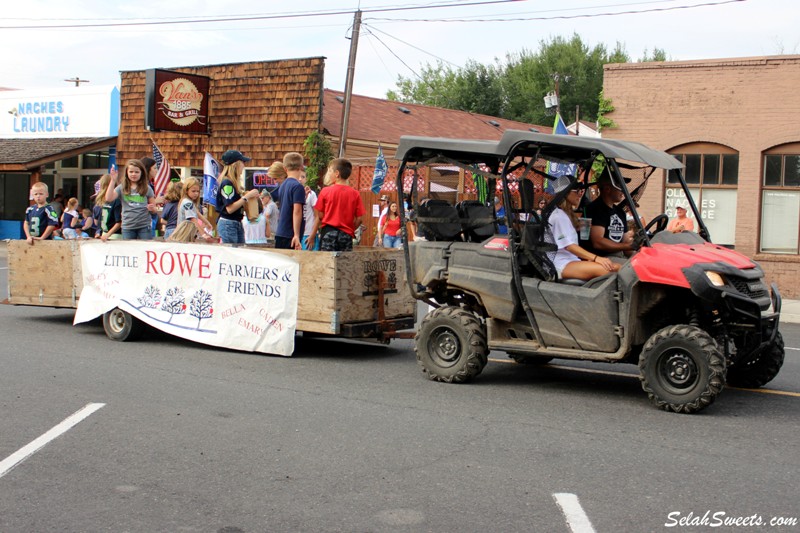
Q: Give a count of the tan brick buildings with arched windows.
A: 1